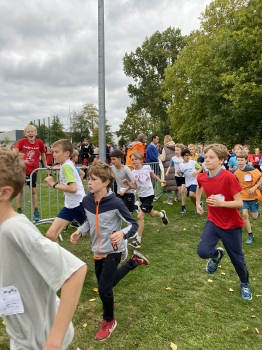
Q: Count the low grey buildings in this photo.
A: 1